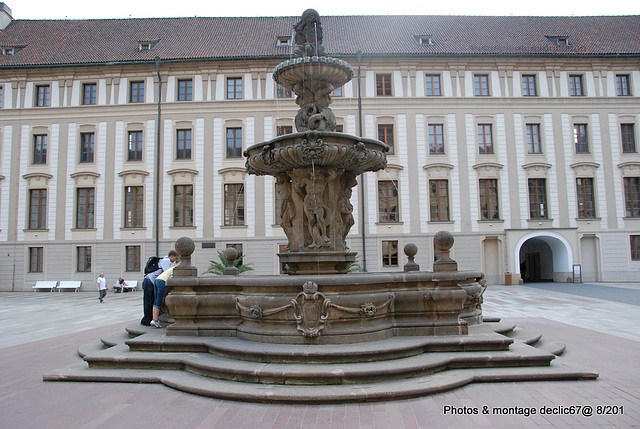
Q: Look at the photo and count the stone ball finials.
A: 4